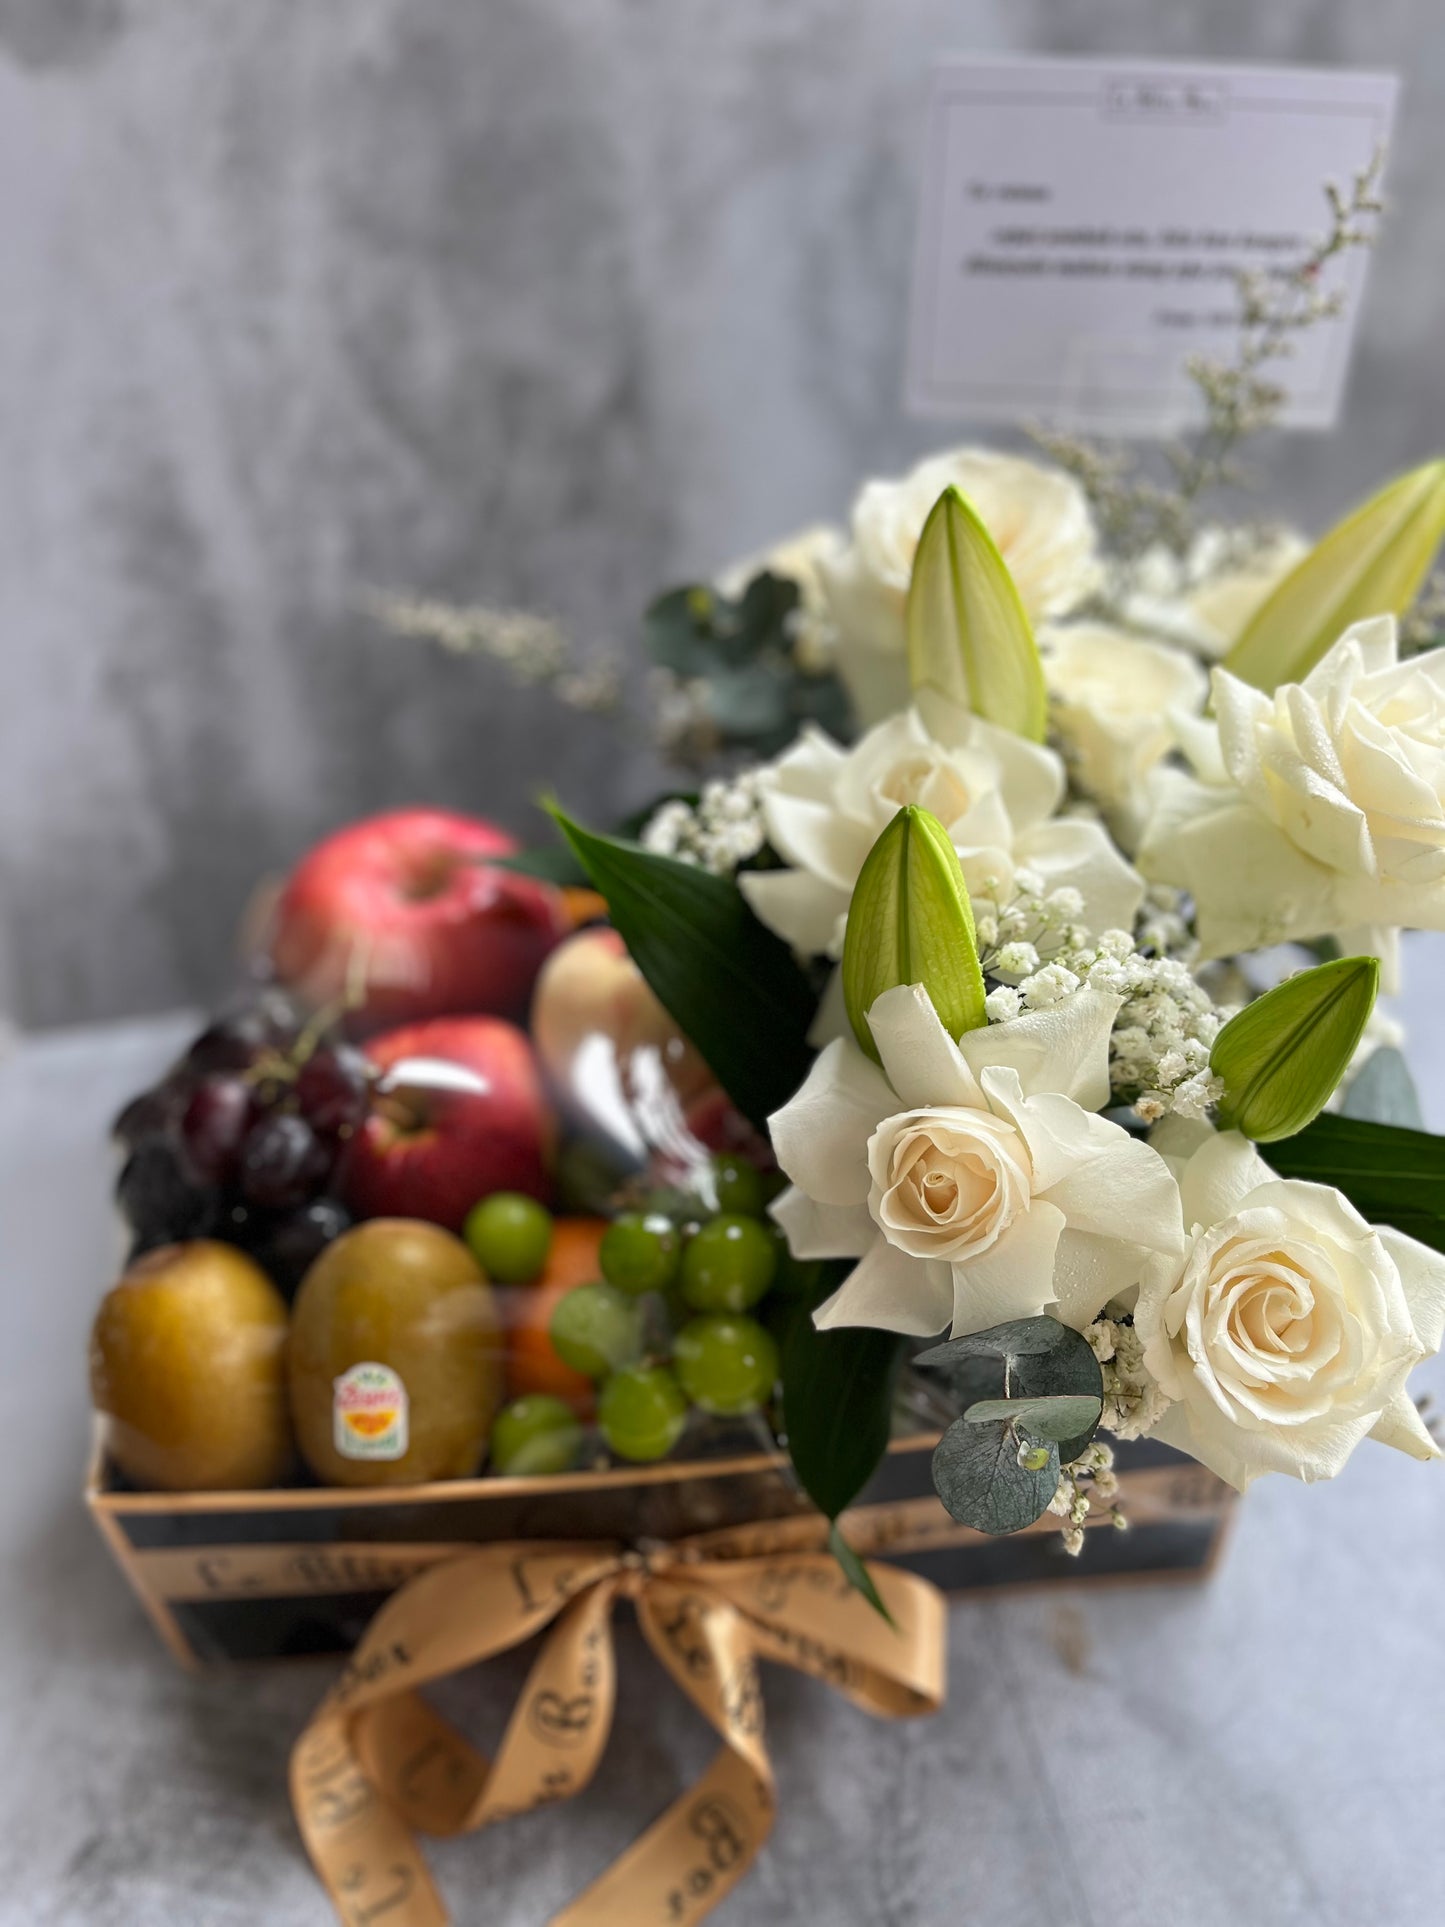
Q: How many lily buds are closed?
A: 4